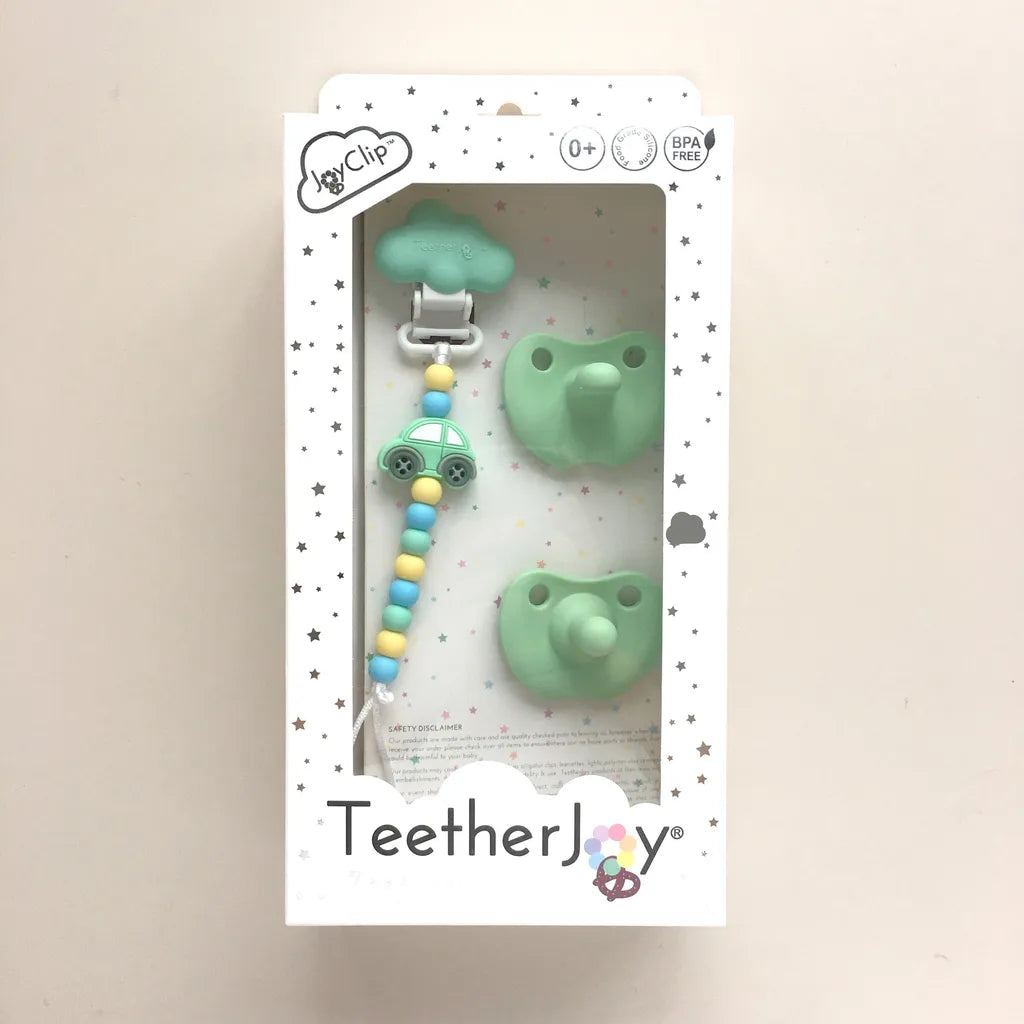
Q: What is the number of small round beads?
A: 10